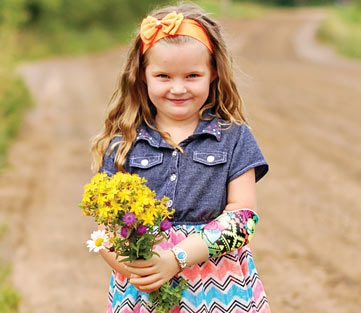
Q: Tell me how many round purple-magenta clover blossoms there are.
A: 4